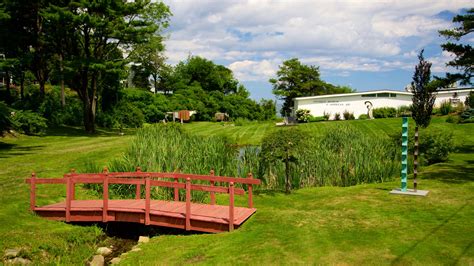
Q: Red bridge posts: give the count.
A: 11